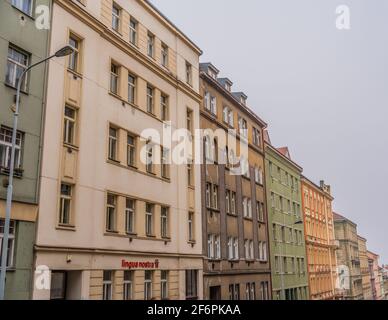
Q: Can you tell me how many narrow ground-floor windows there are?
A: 4